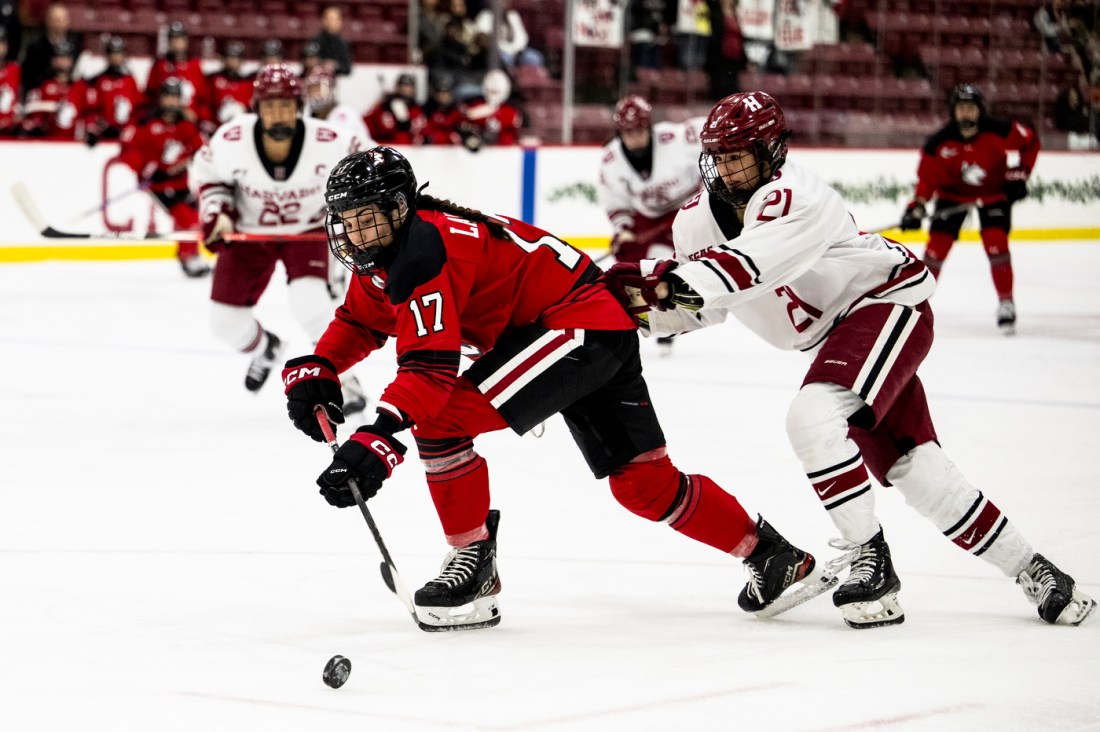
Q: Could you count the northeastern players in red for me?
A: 13